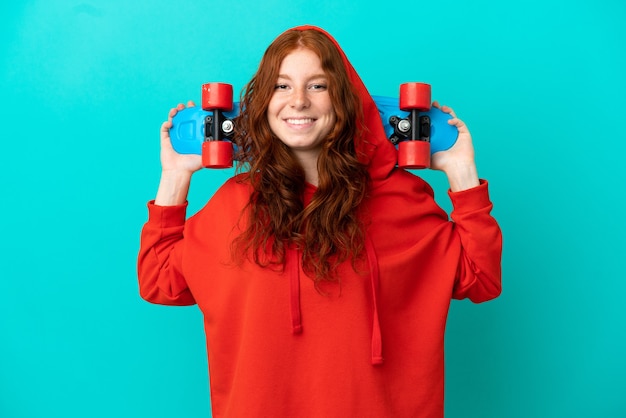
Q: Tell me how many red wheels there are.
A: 4